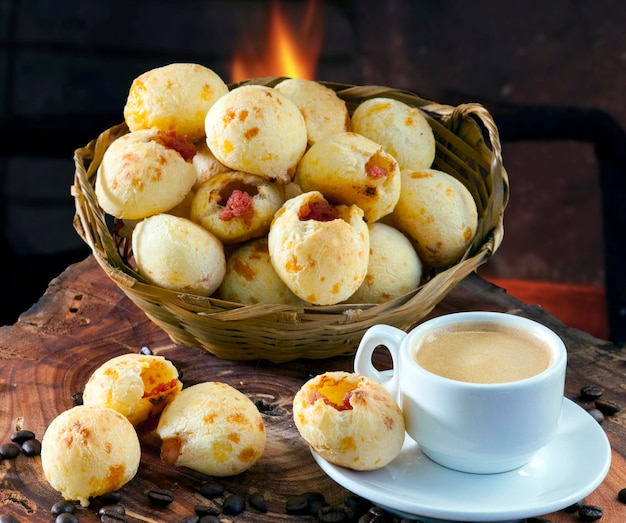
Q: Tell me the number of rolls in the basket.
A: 13